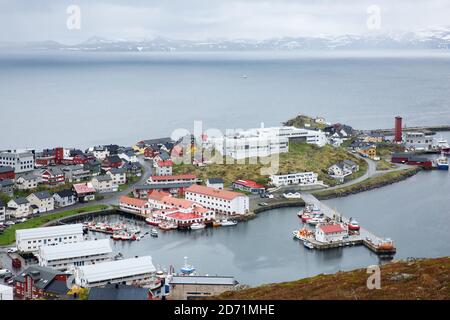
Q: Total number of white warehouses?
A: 3